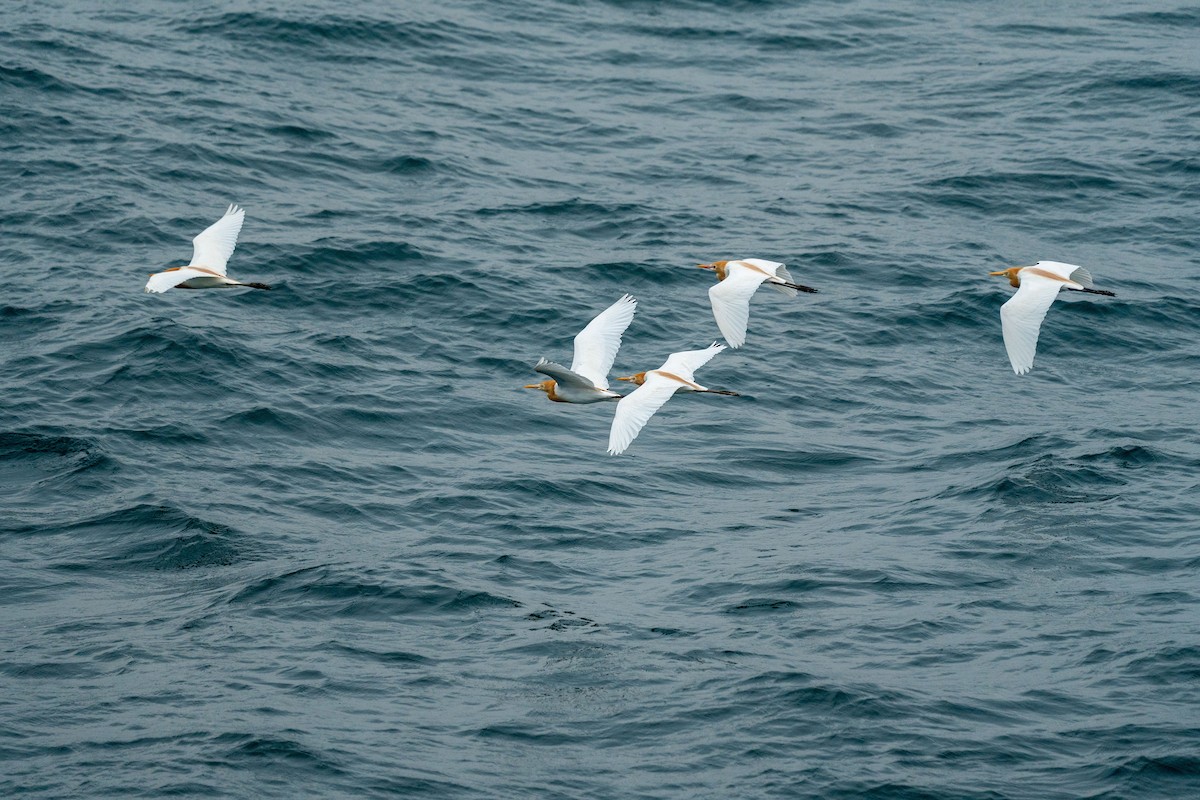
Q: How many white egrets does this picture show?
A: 5